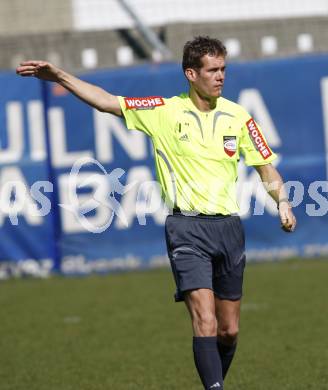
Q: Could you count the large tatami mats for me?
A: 0